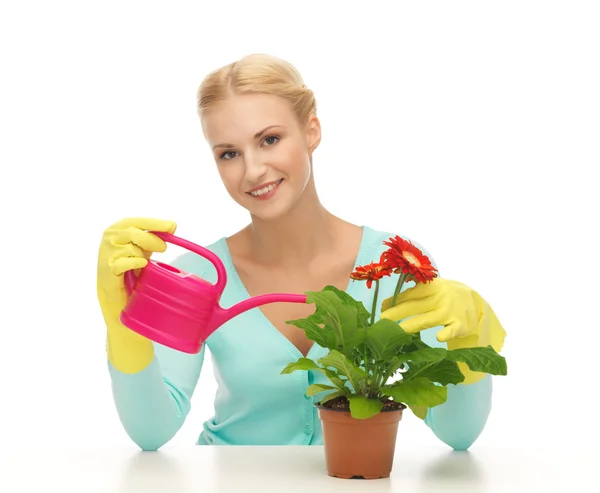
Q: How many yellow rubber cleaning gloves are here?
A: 2